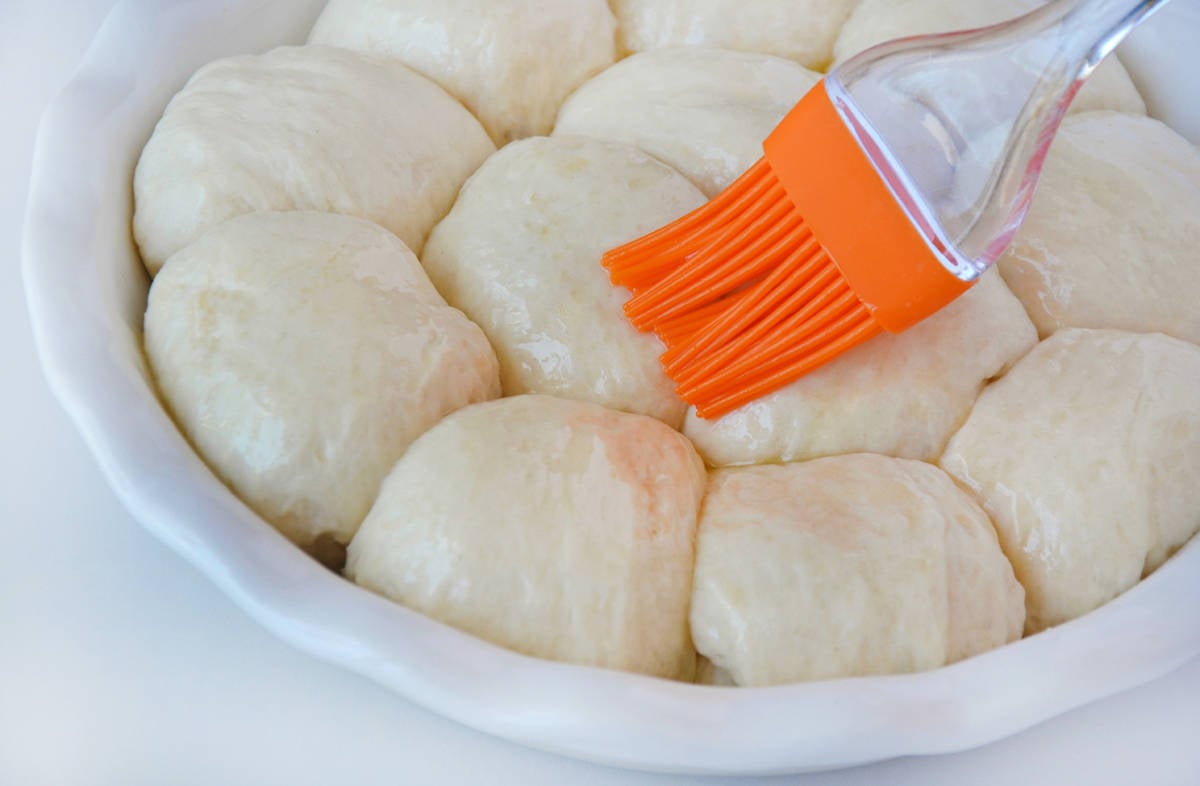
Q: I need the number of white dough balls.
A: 12